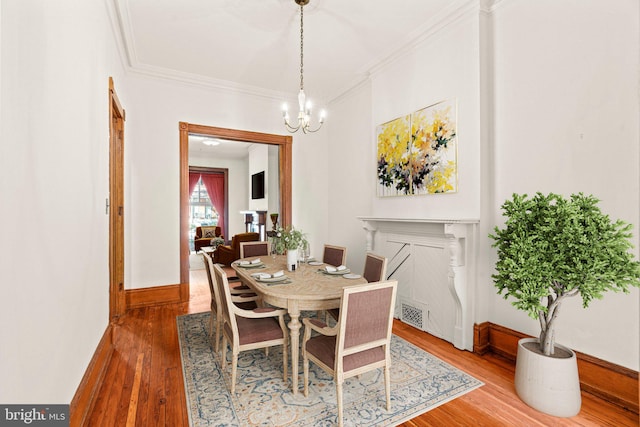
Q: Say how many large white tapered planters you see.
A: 1